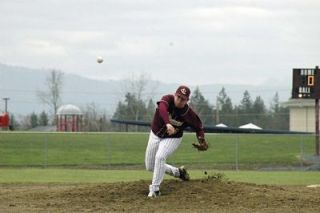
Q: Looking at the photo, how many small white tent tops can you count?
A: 2